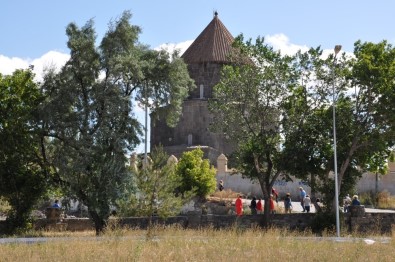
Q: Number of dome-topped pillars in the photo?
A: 4